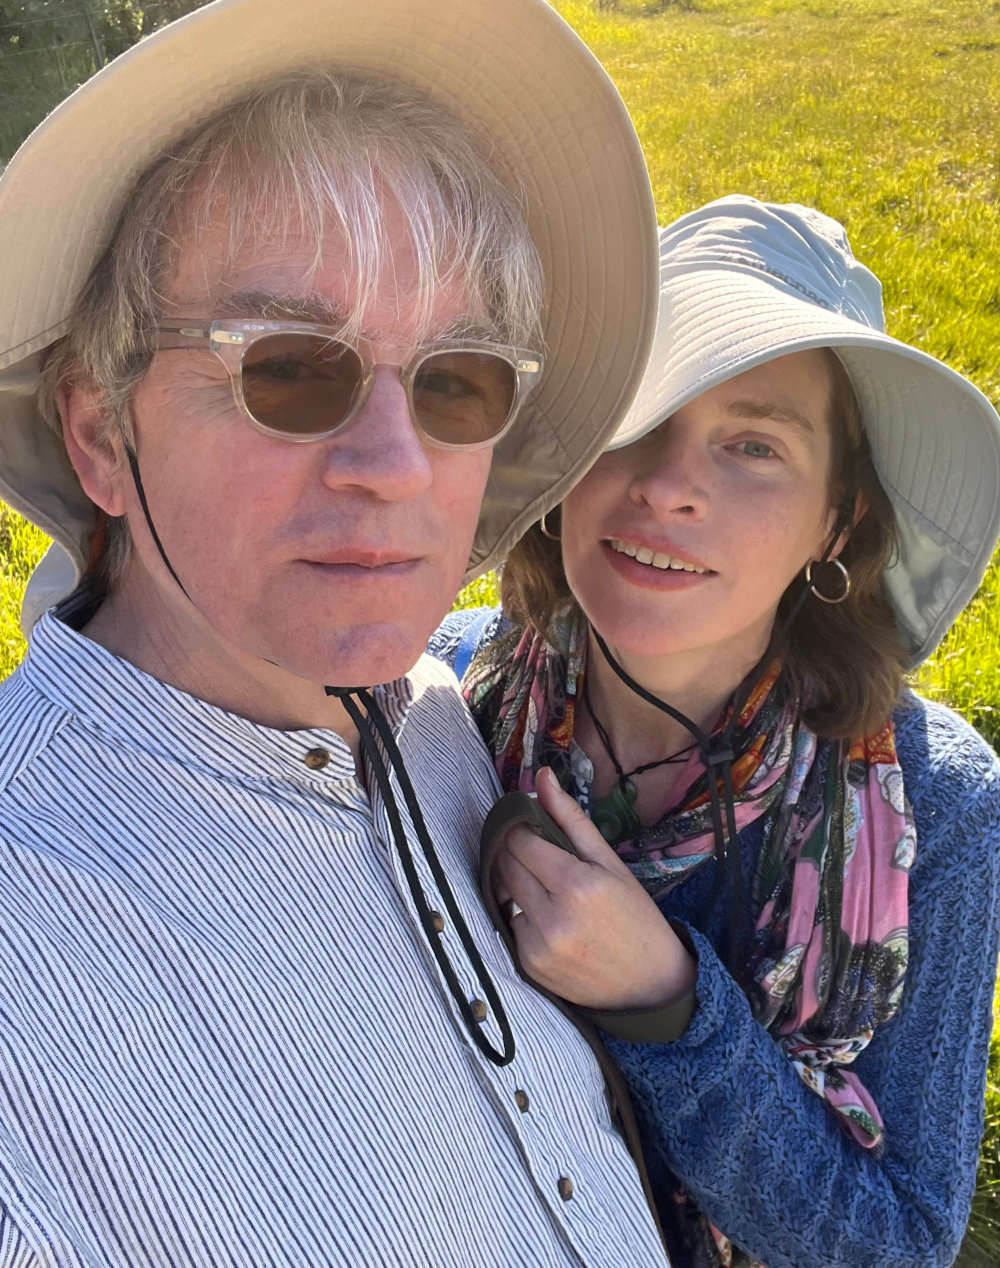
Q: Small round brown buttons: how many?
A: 5